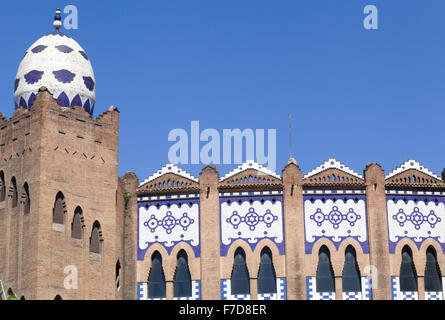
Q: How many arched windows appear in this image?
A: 14